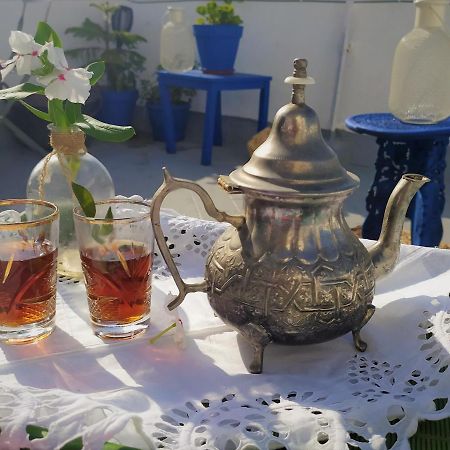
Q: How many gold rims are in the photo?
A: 2